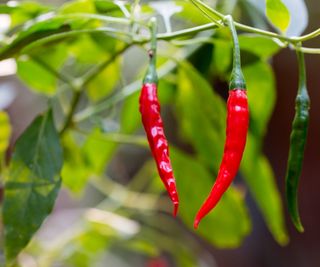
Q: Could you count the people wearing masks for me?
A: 0